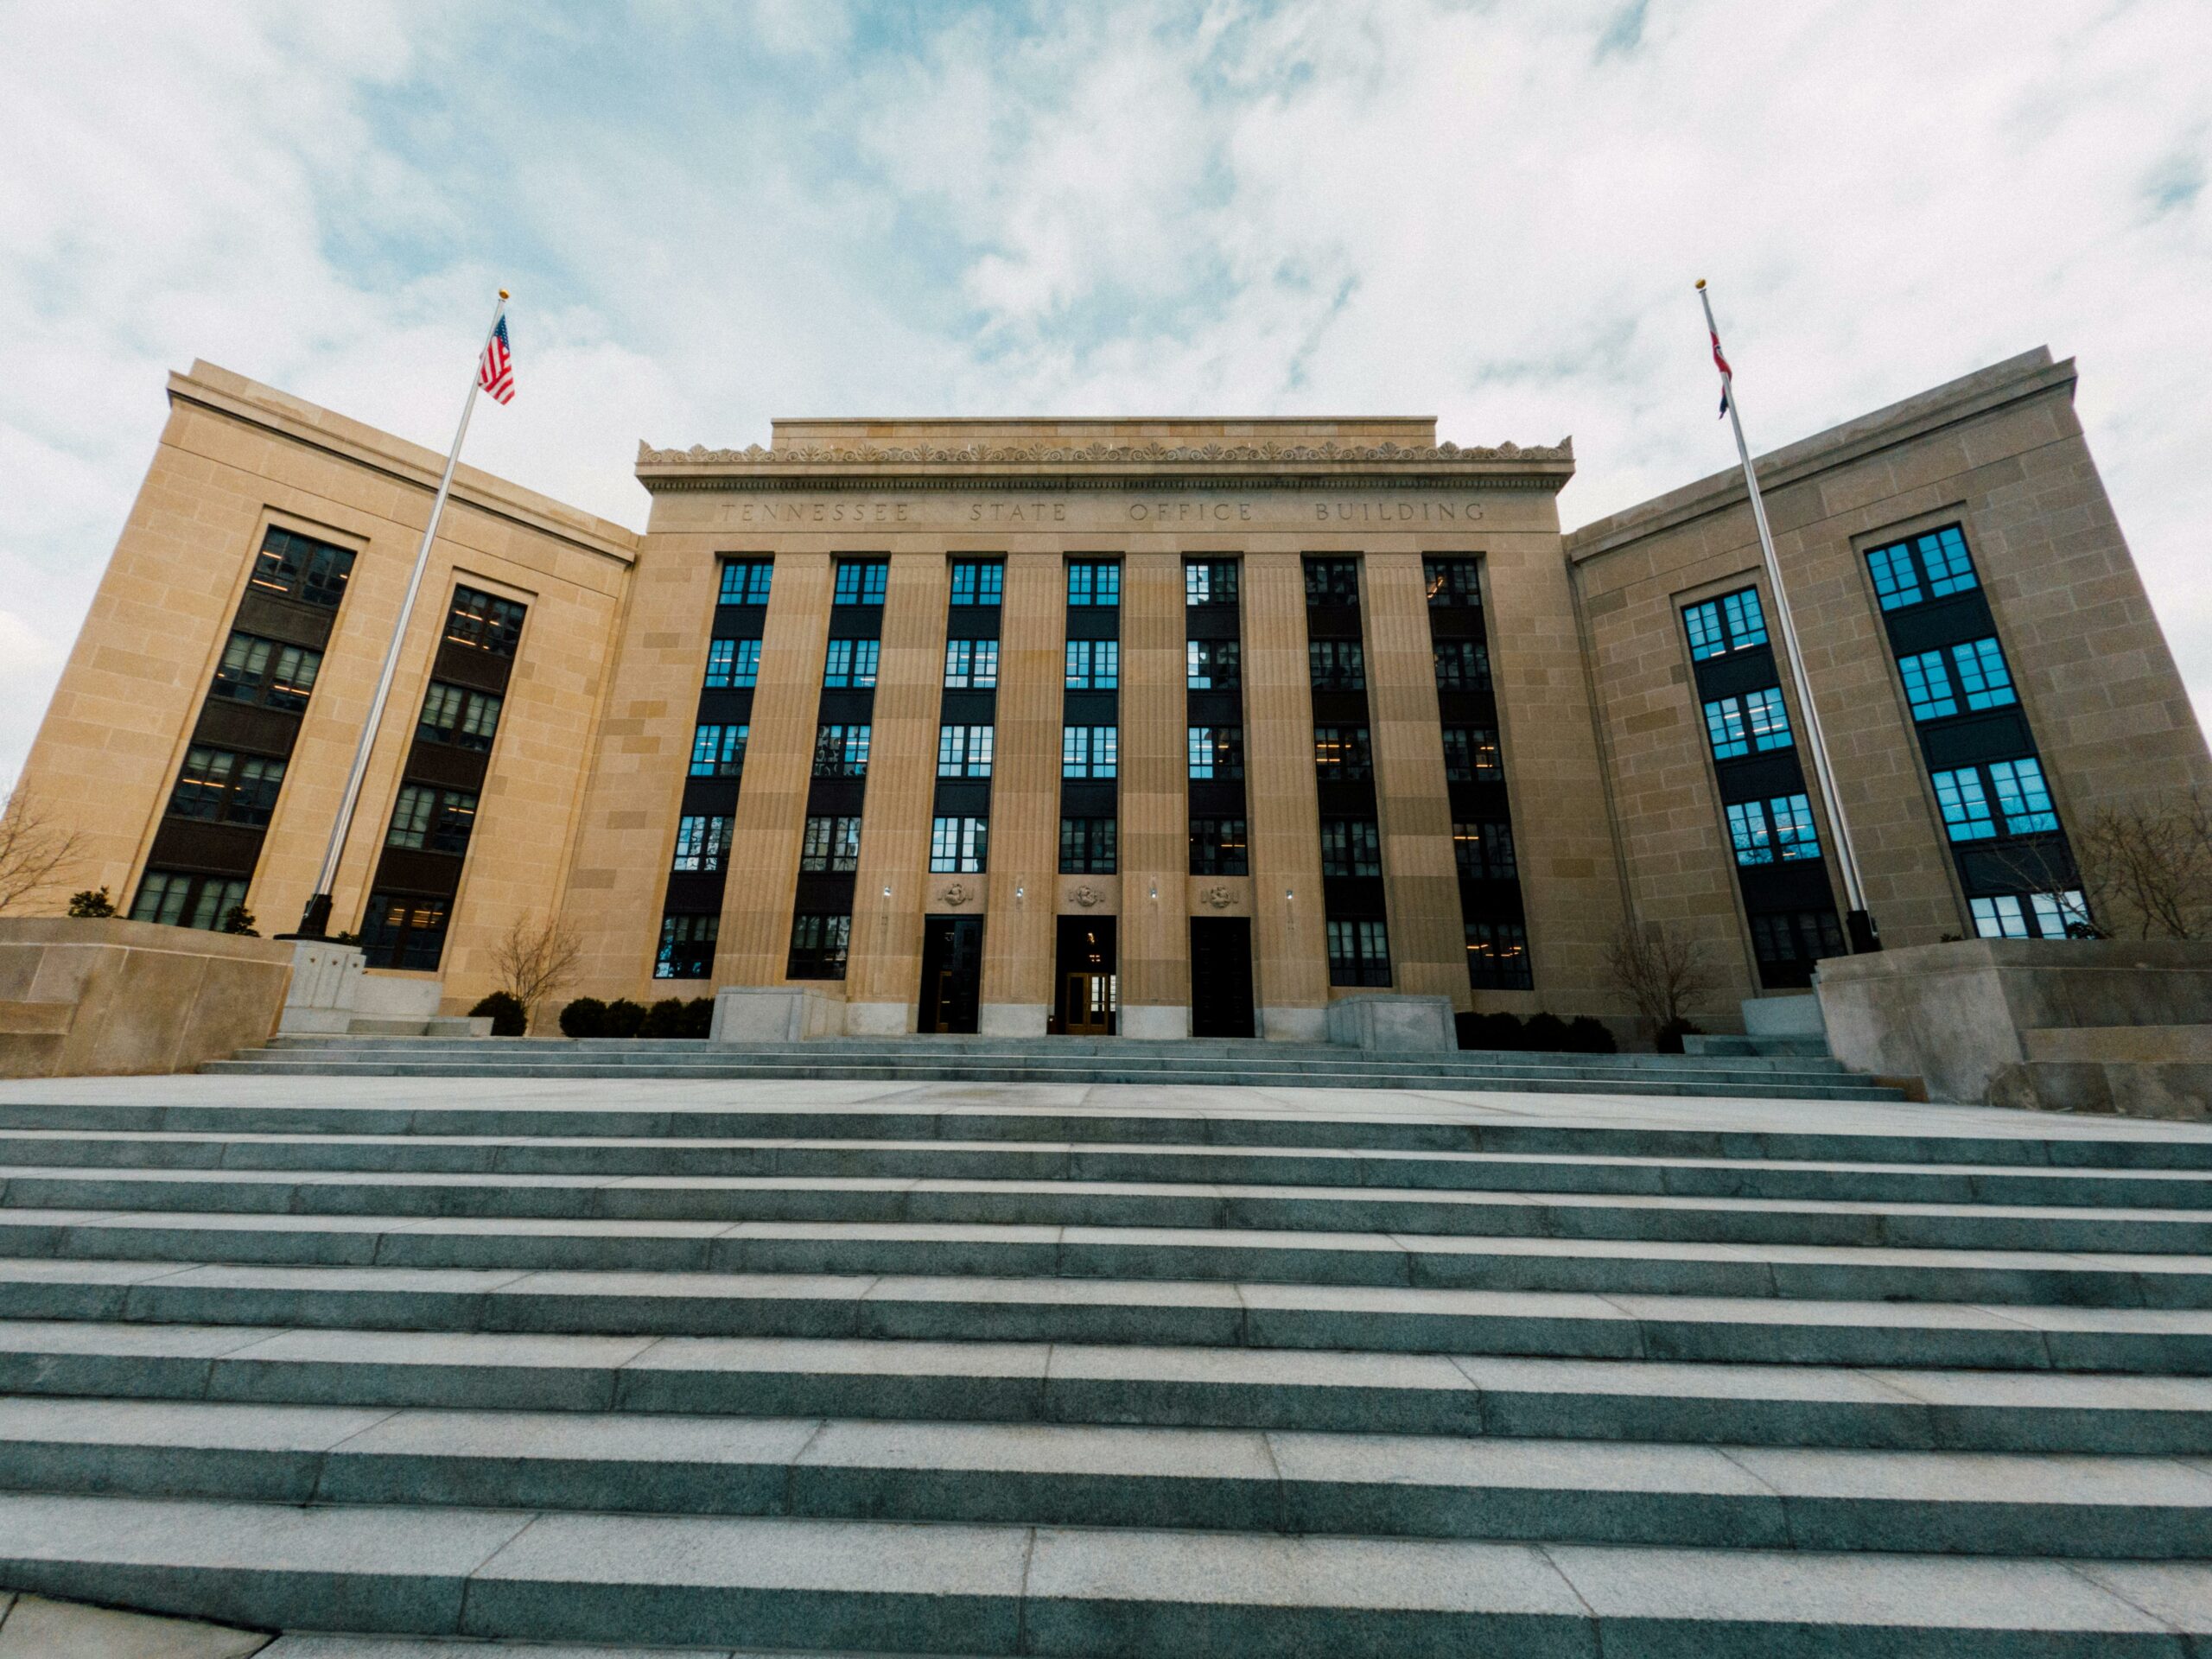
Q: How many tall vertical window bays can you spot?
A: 11